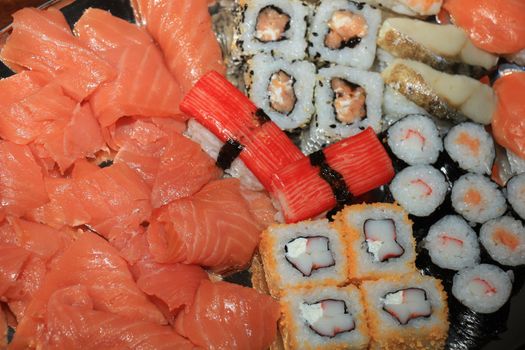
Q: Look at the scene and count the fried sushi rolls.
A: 4